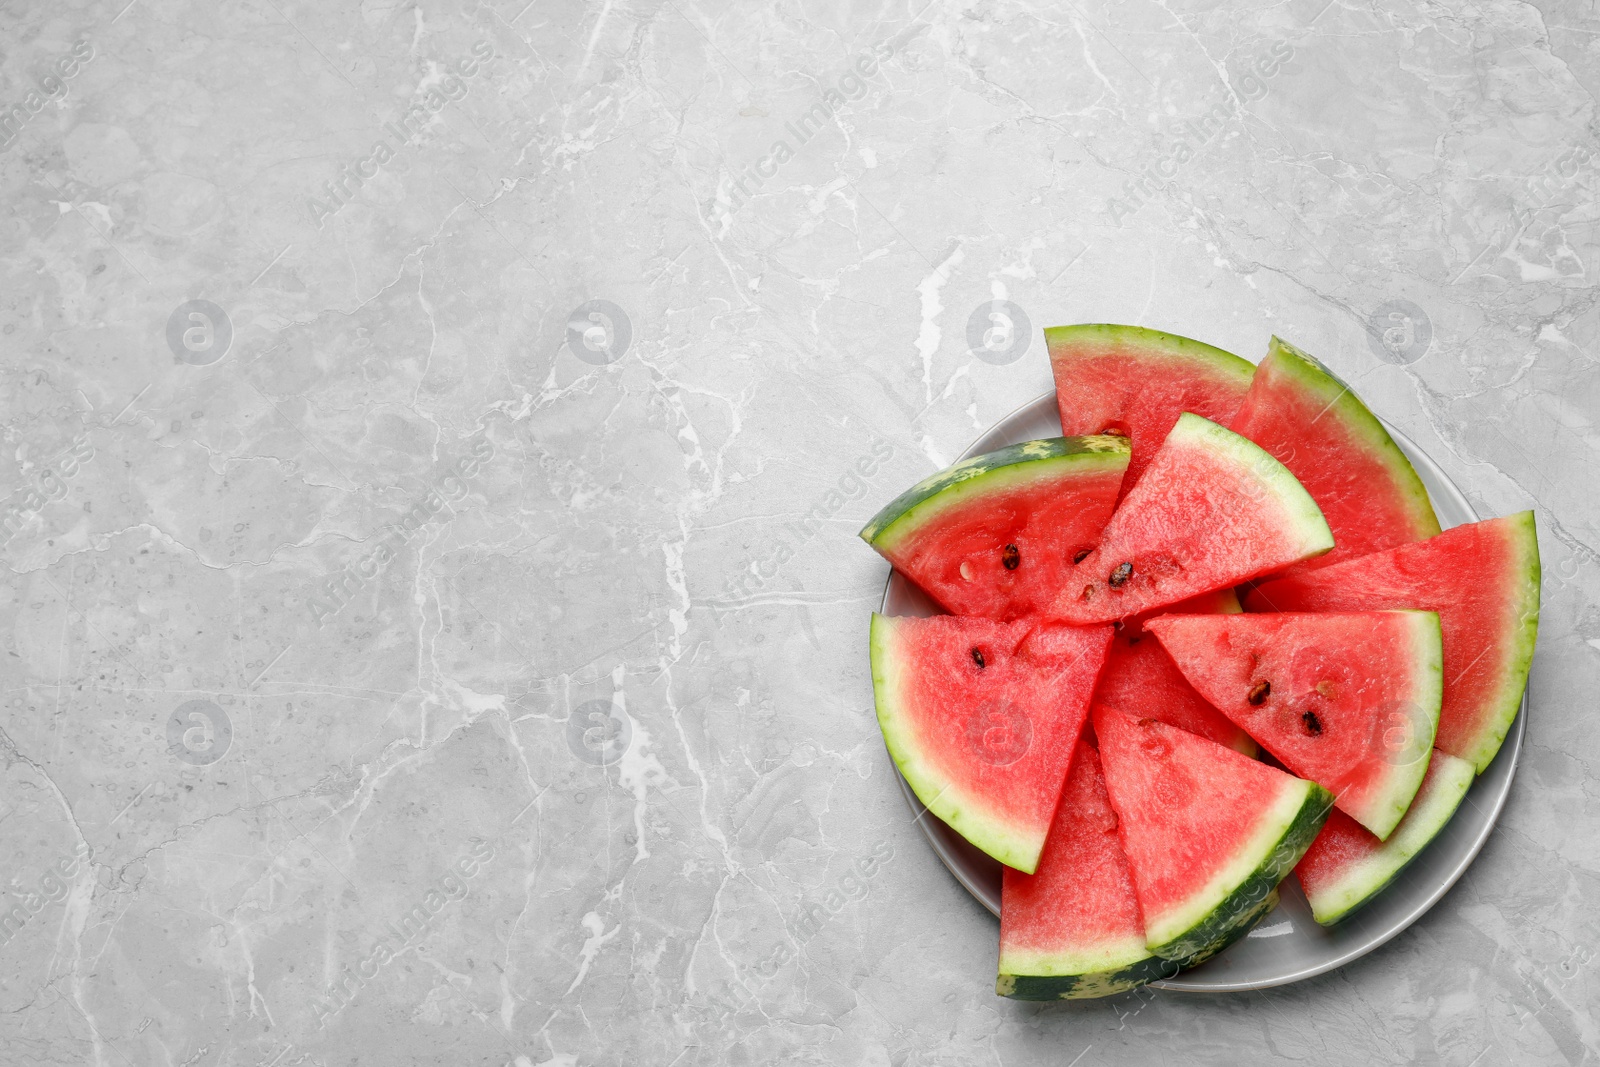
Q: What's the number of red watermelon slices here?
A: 11